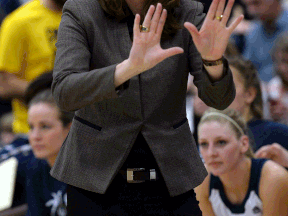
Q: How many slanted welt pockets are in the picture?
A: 2